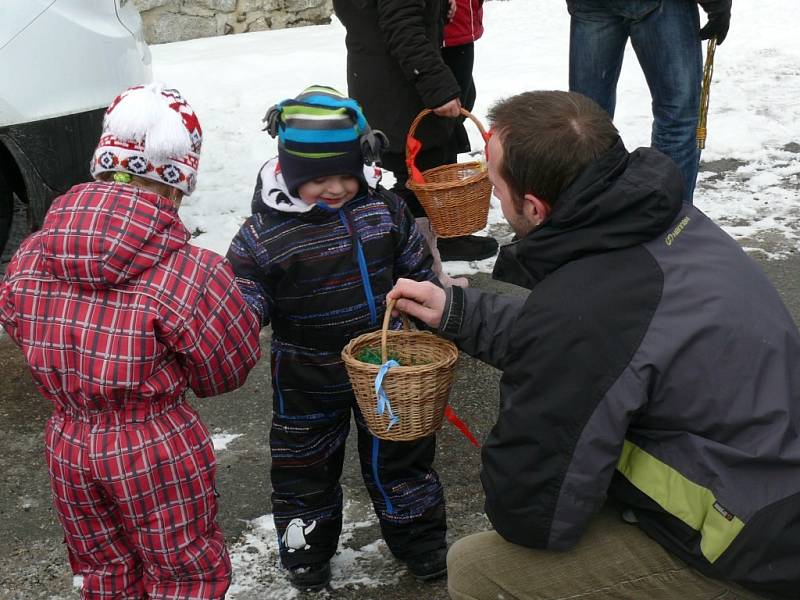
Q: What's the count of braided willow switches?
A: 1